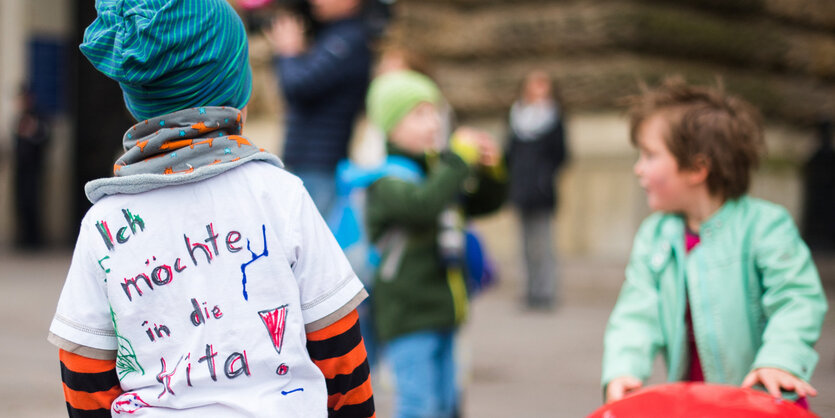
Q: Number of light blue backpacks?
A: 1